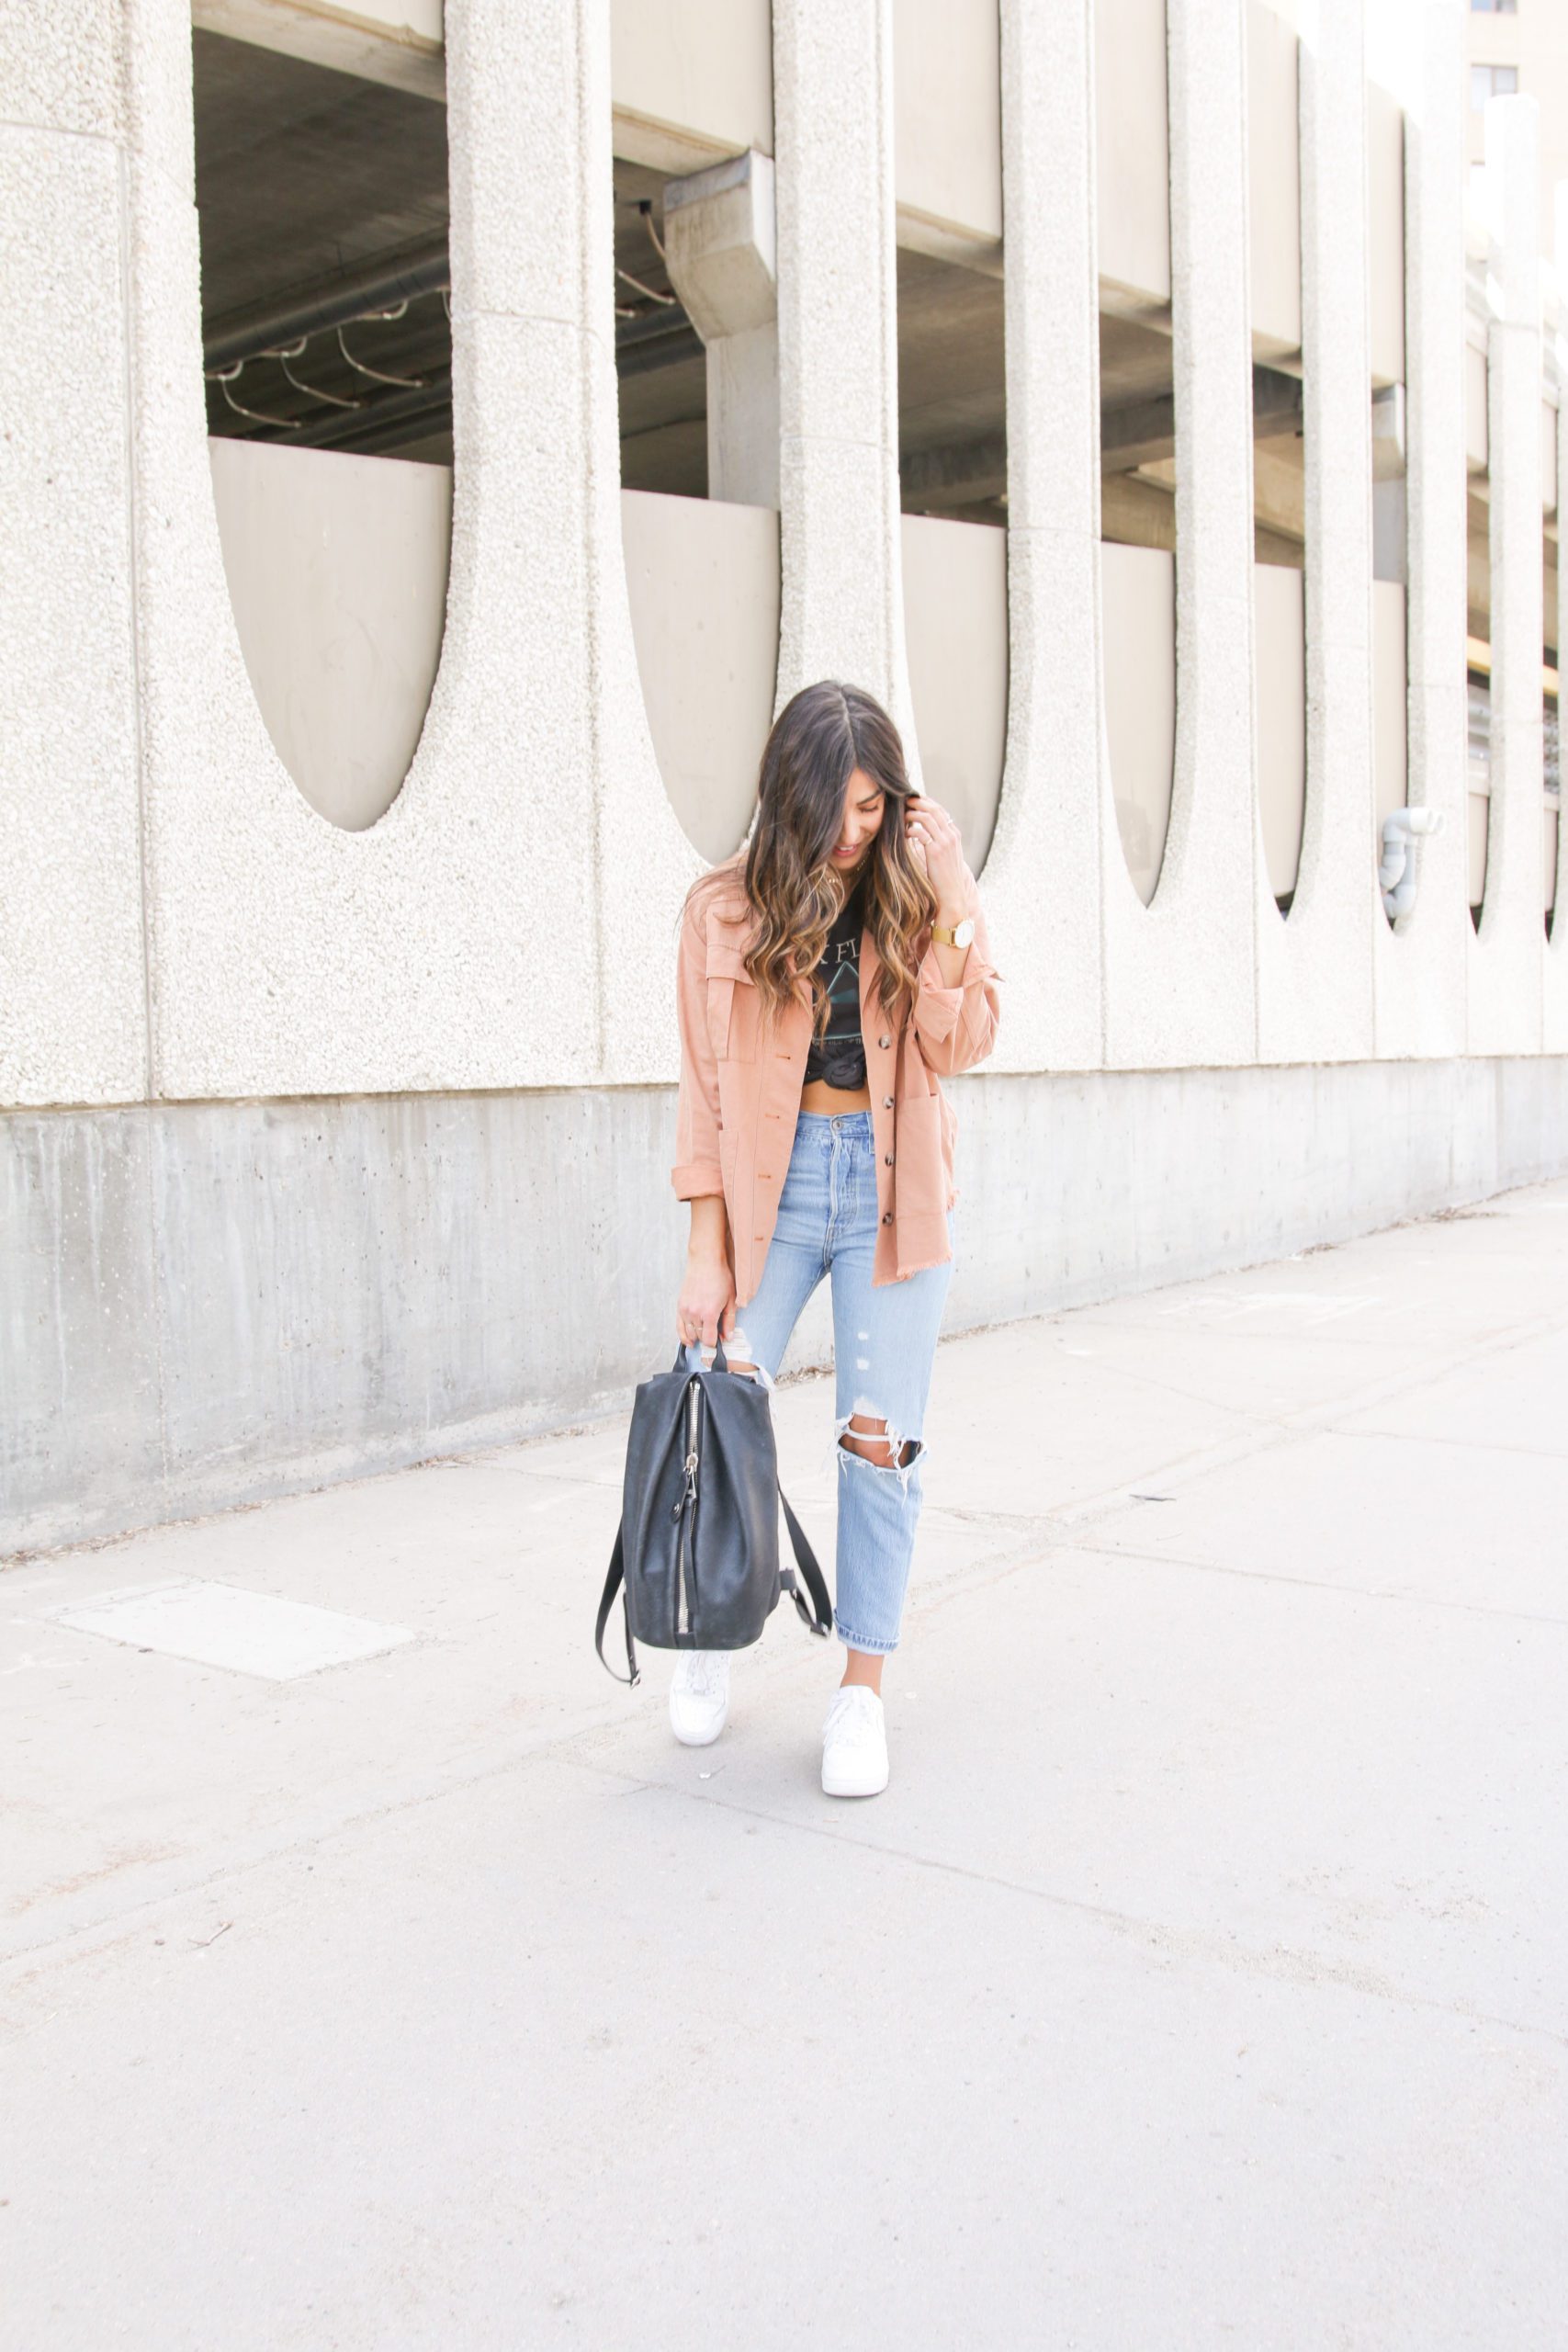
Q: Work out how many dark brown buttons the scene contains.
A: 4